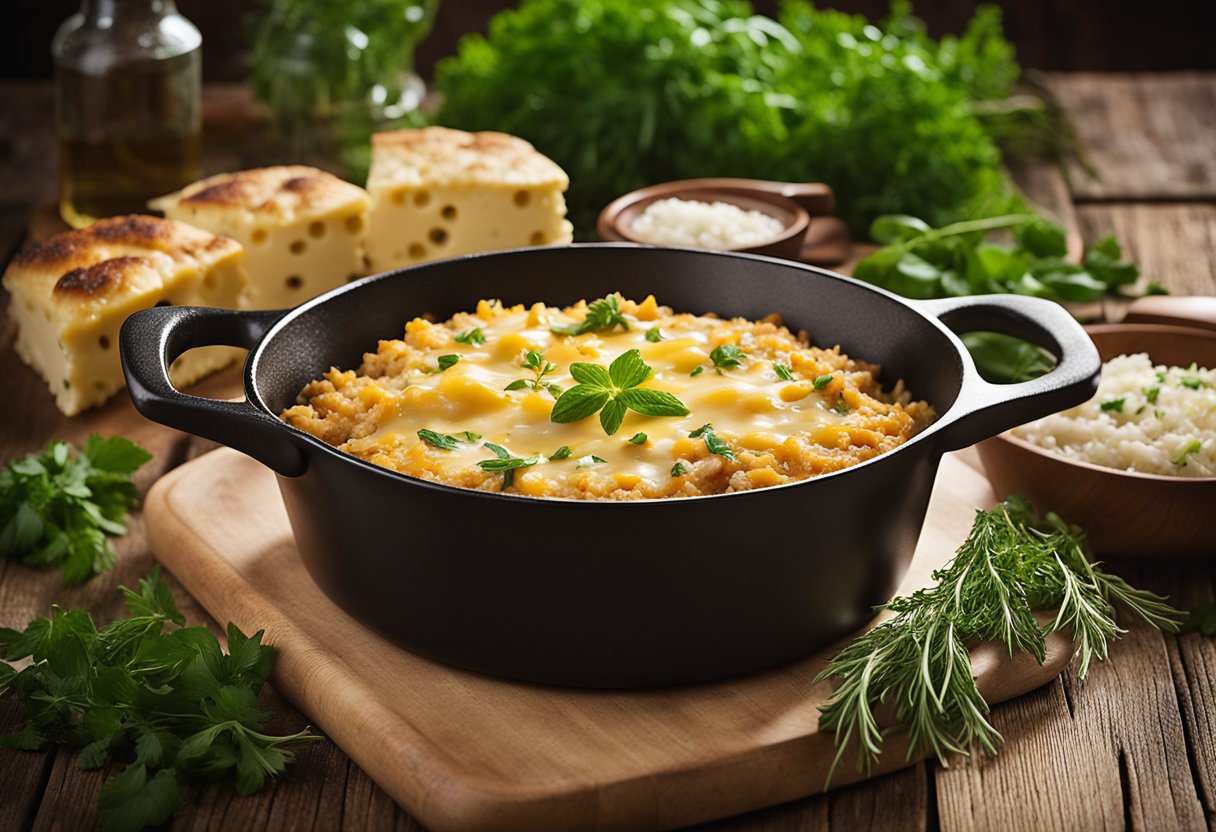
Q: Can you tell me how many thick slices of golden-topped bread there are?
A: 3